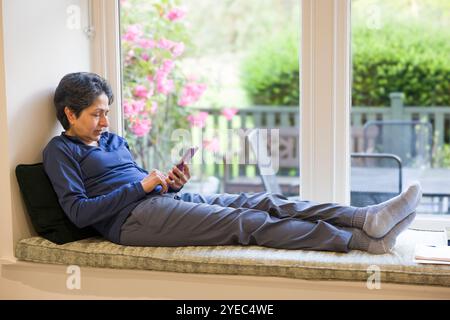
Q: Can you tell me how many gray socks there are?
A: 2